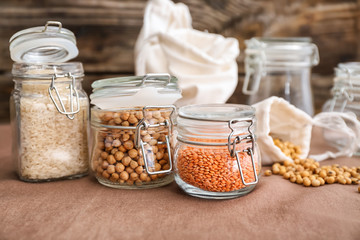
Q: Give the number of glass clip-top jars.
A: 5